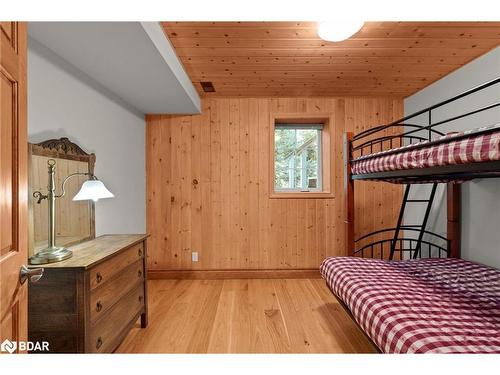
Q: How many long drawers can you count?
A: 3